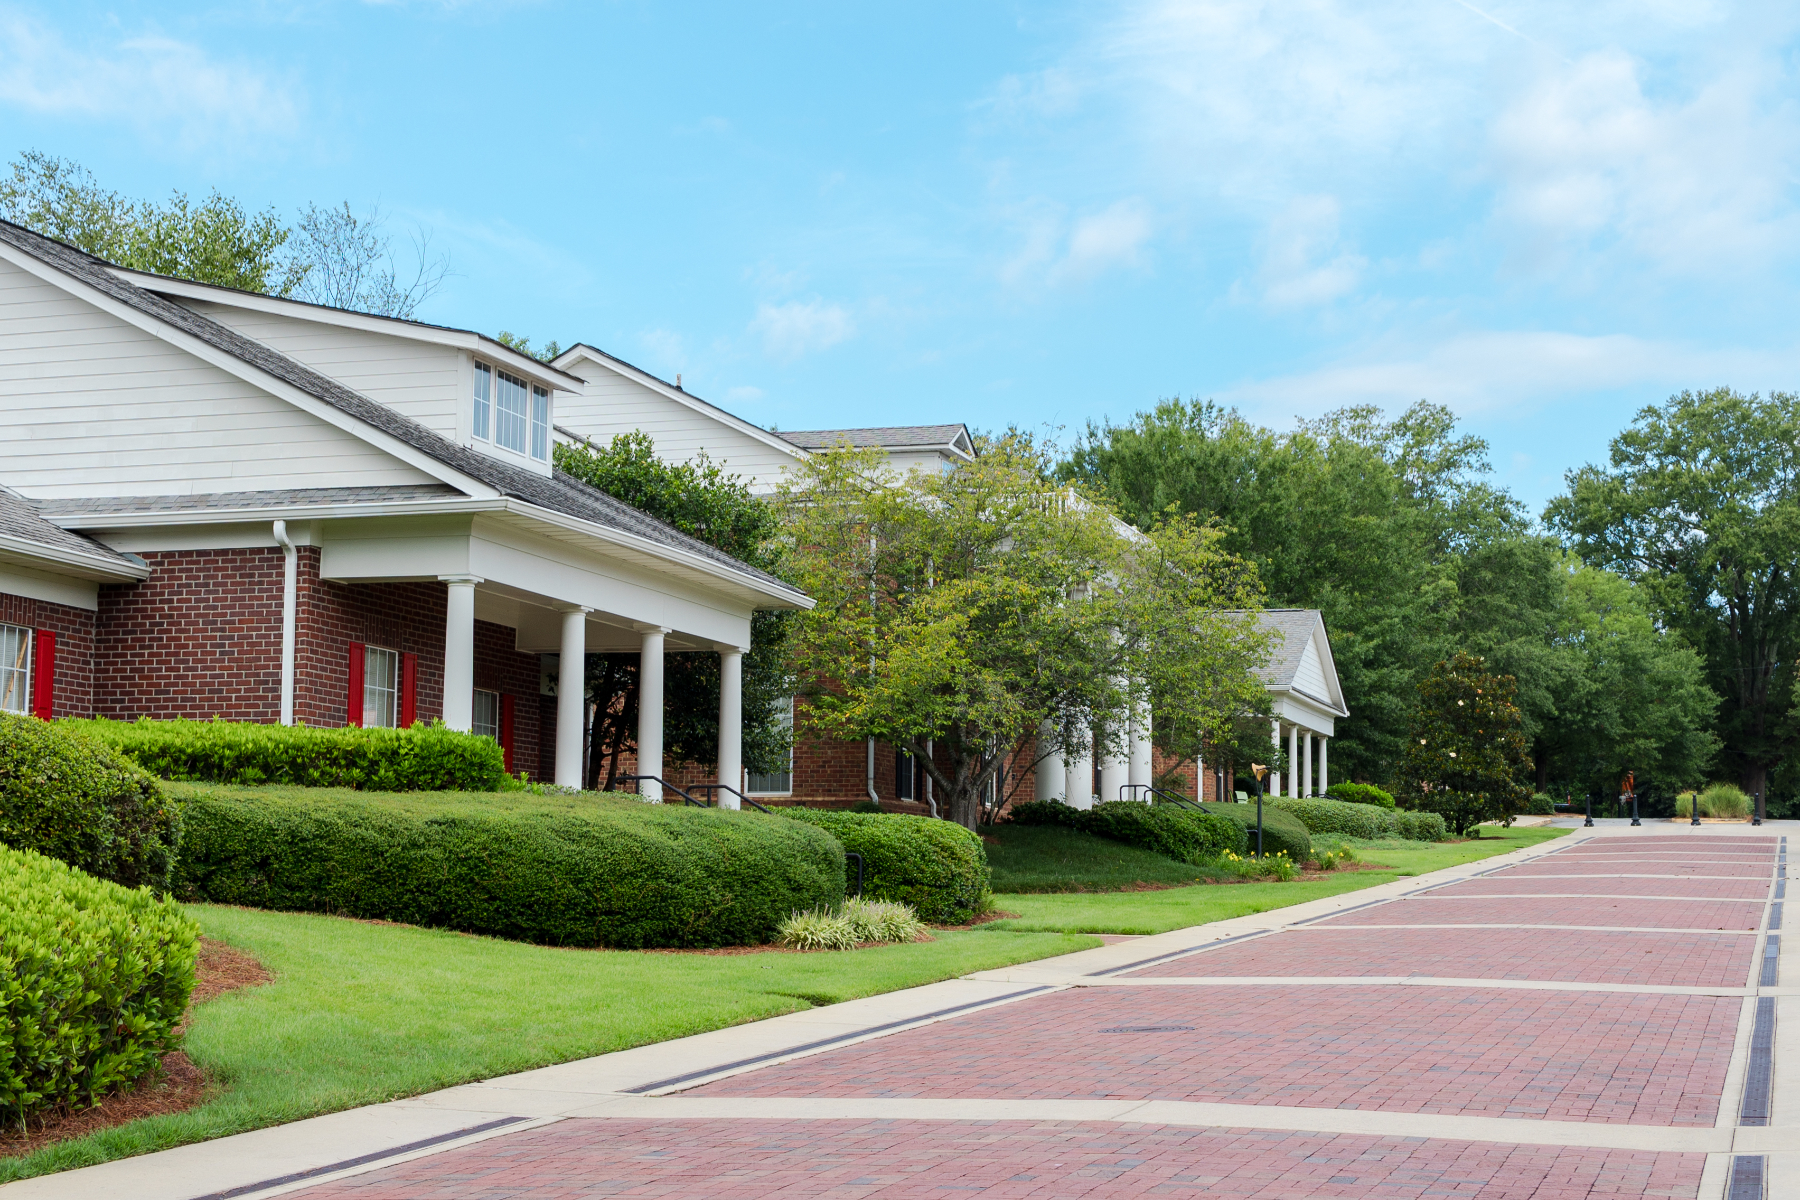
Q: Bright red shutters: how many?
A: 4